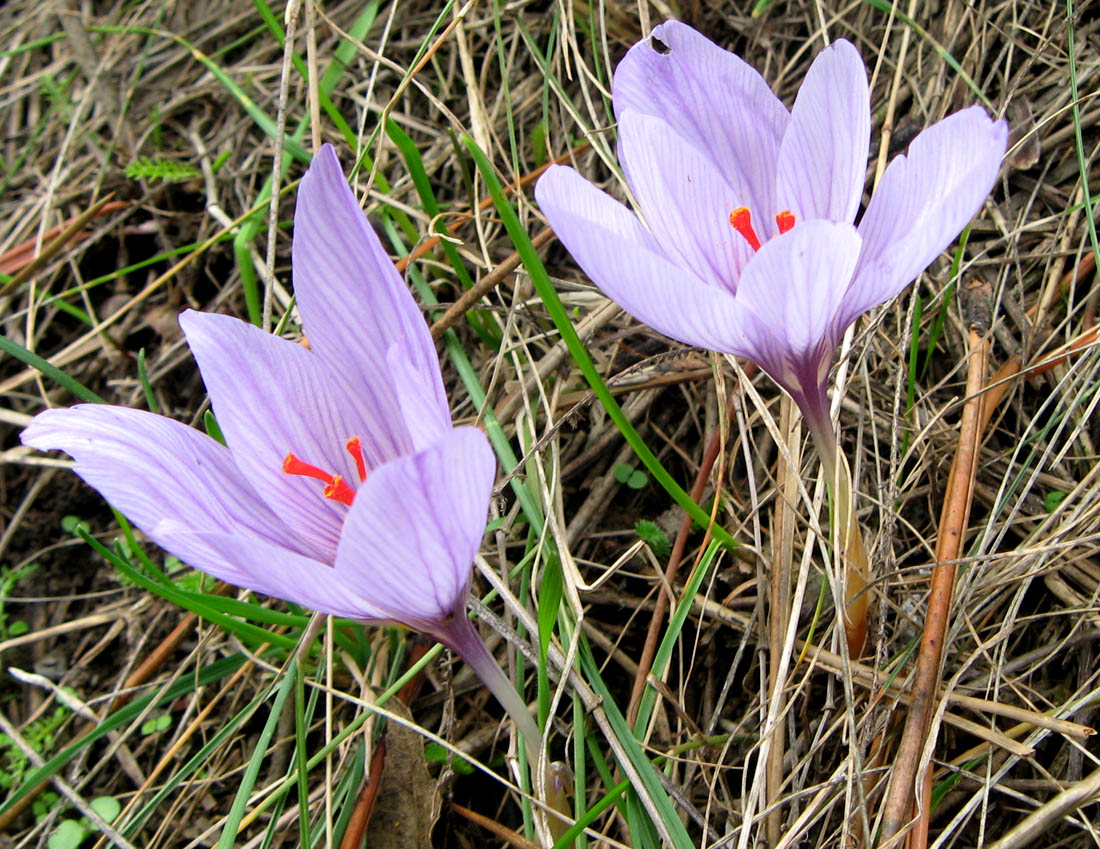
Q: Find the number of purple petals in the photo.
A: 12